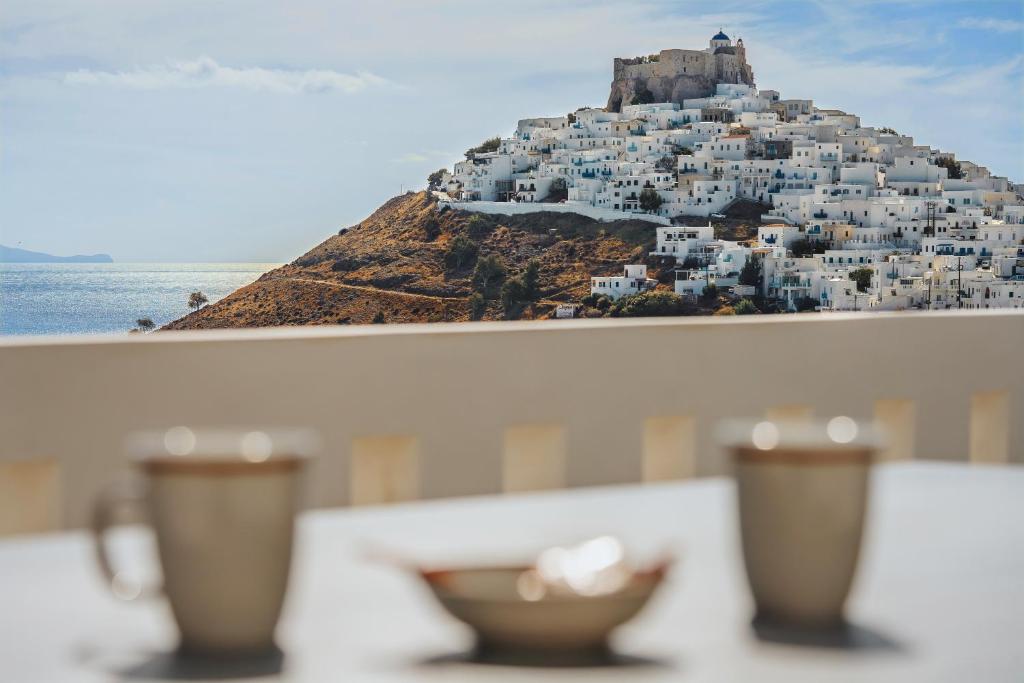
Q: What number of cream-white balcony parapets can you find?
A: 1